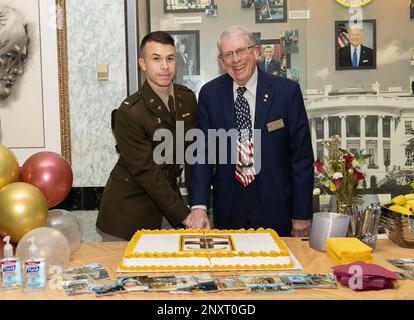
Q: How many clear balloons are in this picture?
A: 2